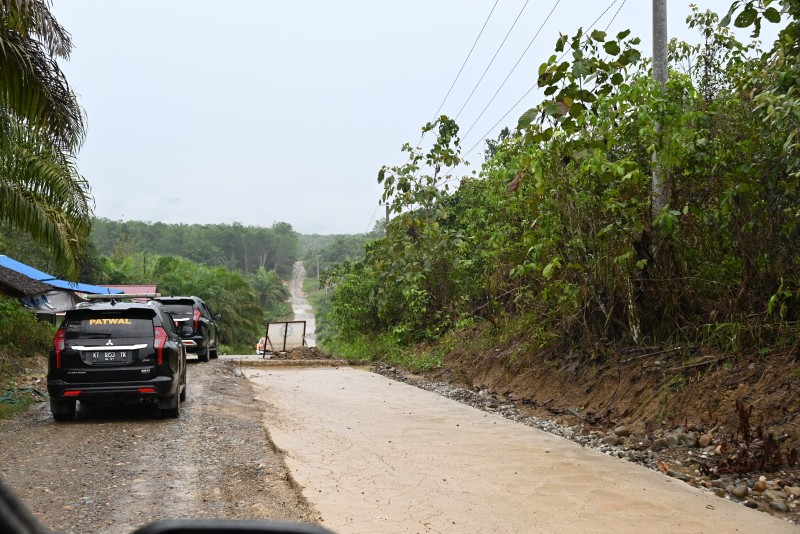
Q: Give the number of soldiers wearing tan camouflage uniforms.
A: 0